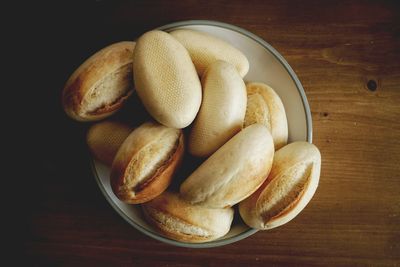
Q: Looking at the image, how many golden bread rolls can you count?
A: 10